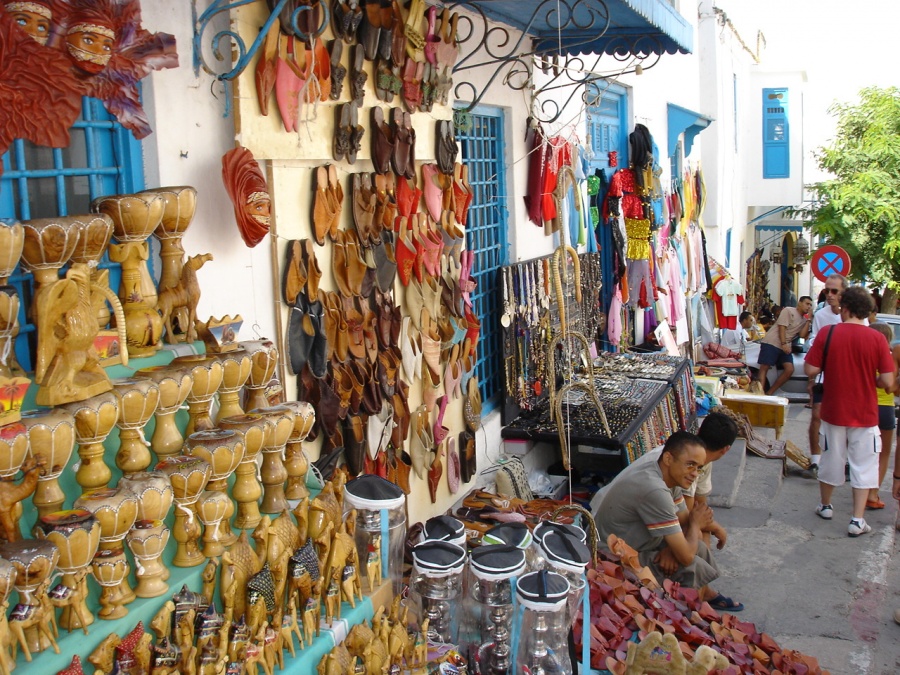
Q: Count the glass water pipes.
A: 8